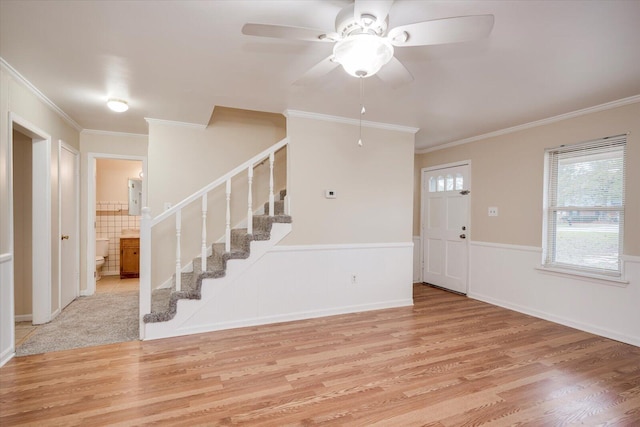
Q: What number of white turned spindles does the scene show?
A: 5